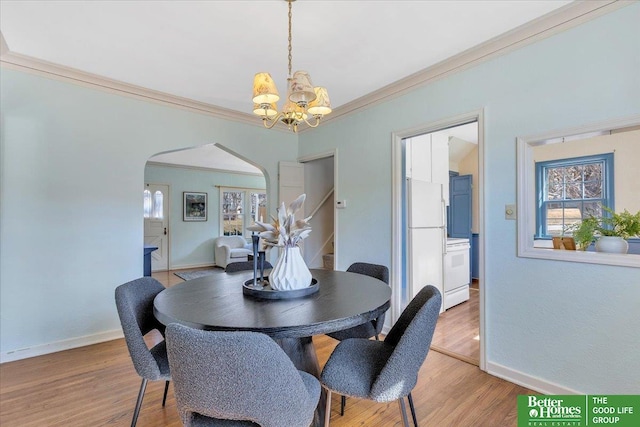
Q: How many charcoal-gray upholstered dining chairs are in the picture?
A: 5